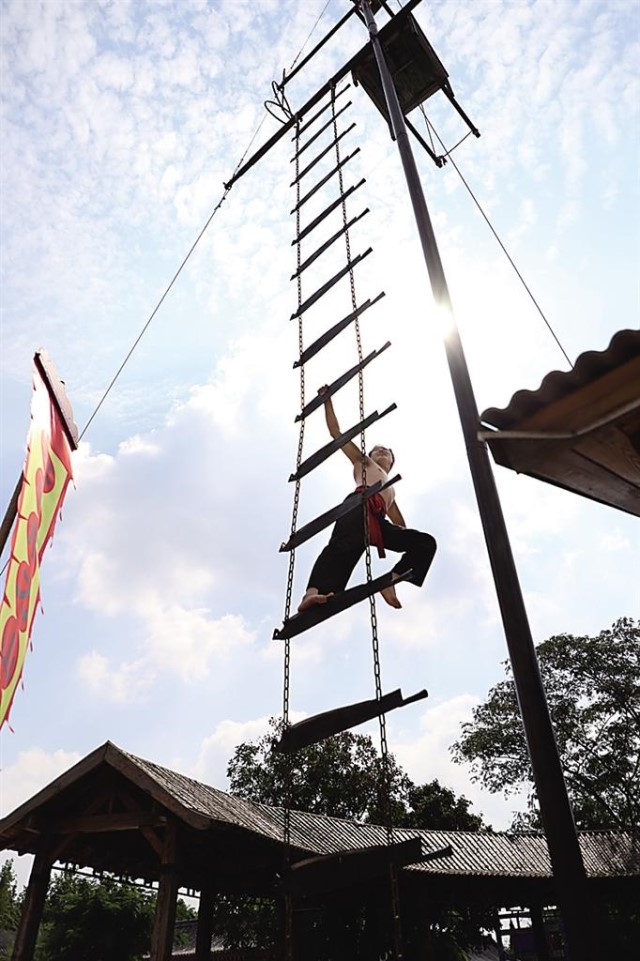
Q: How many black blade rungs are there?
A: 14